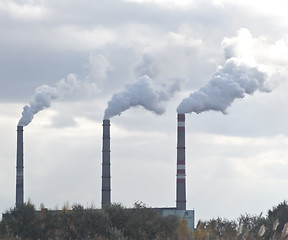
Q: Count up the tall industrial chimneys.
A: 3